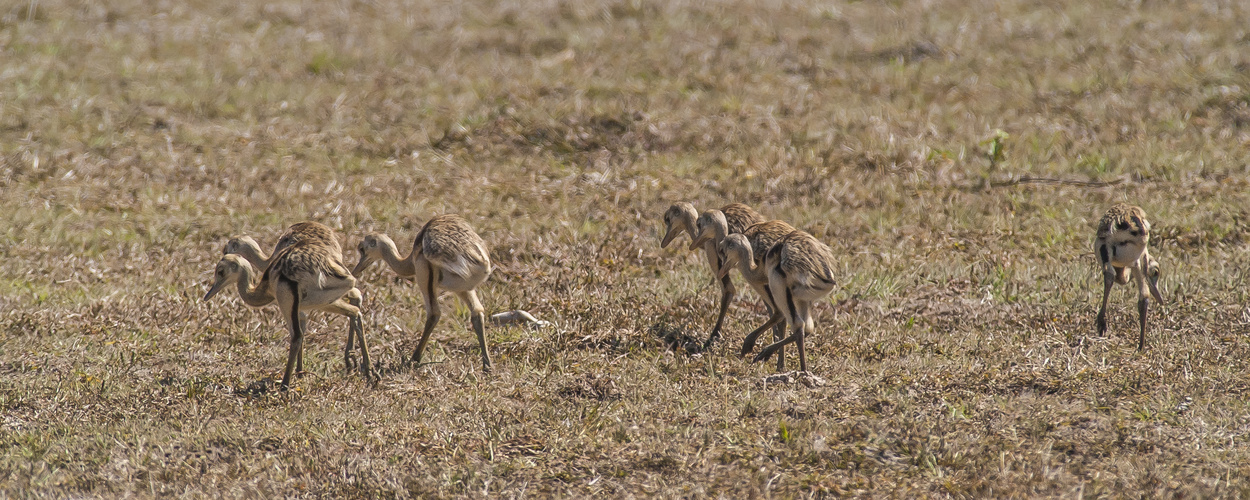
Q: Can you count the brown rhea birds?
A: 7